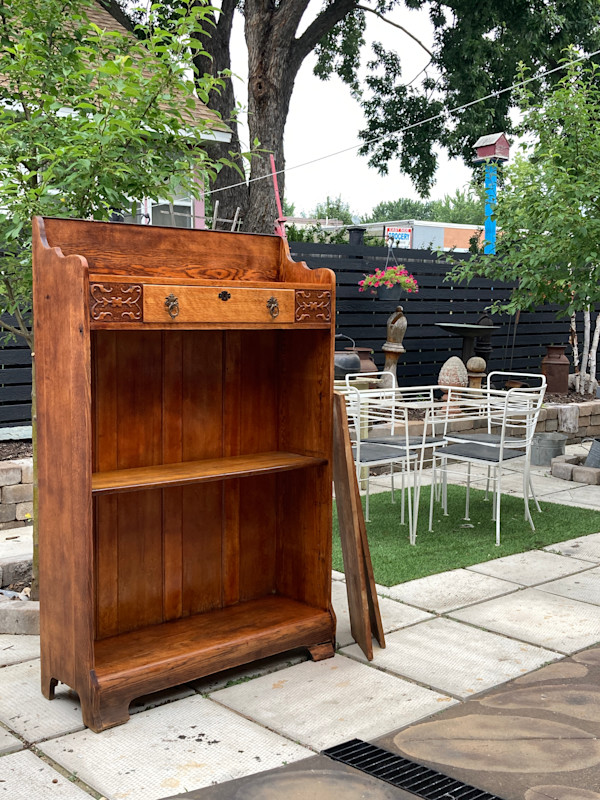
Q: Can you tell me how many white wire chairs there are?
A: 4